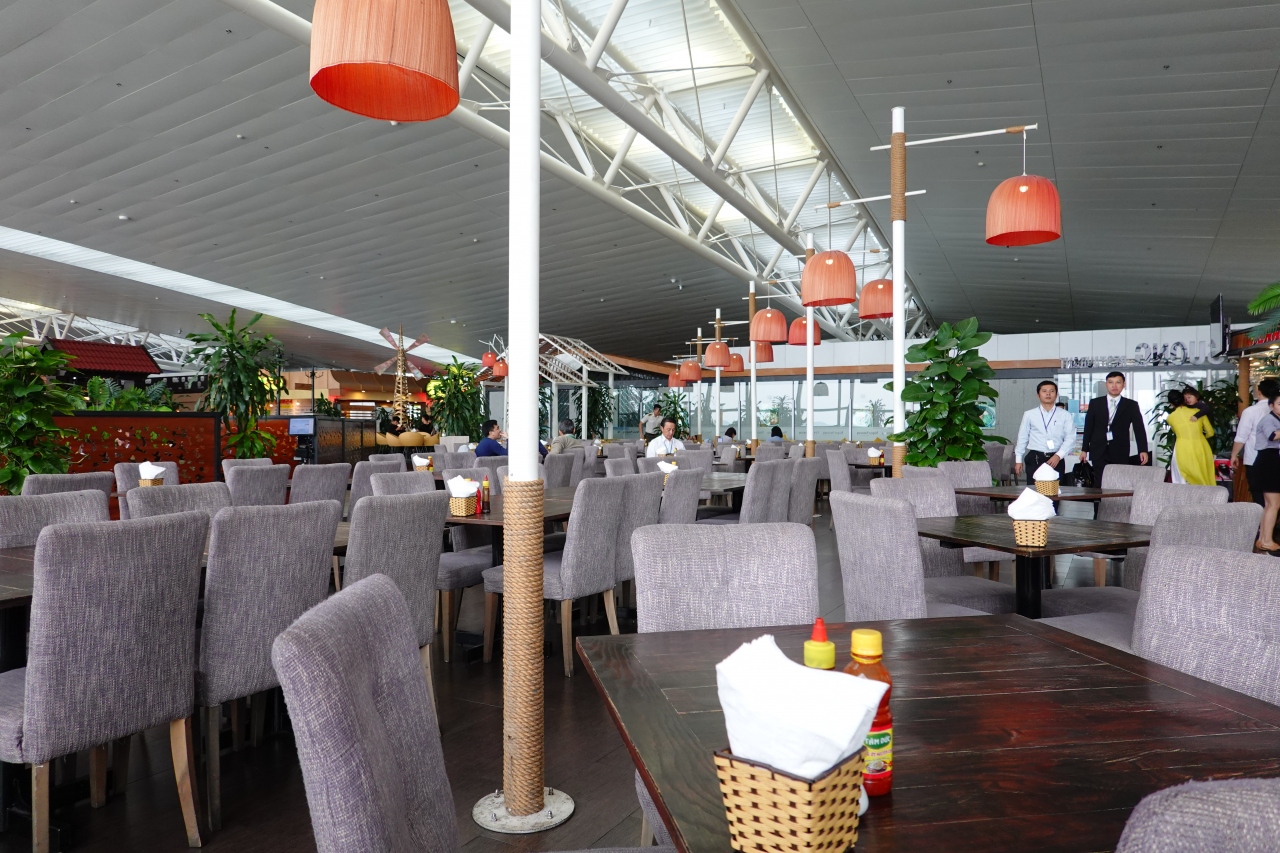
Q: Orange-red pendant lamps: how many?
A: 13